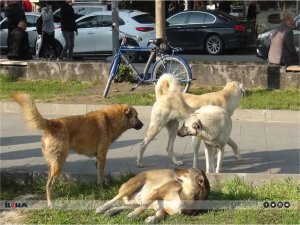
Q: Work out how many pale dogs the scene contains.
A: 2